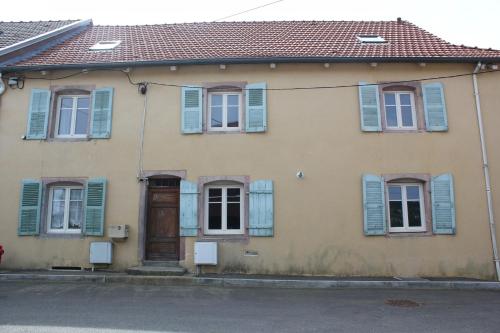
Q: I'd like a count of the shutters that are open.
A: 12